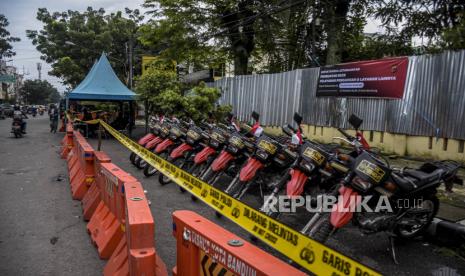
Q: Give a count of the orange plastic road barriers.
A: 6